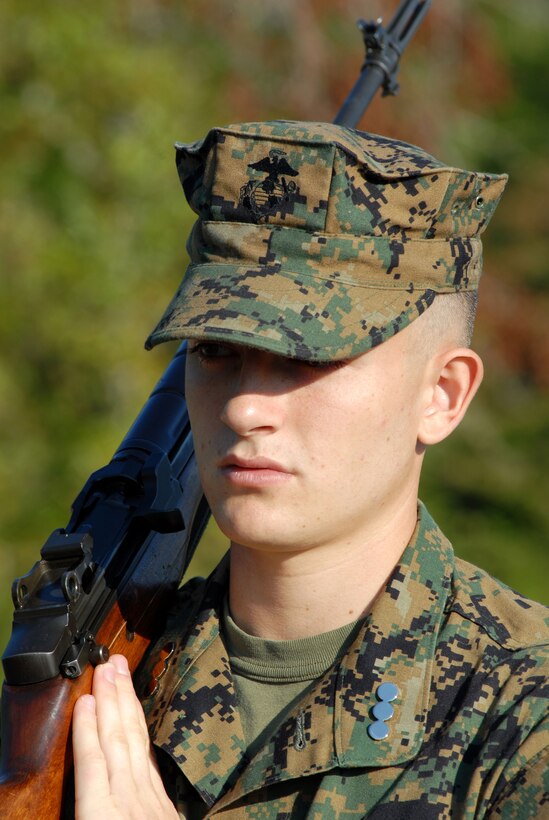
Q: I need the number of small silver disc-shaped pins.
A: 3